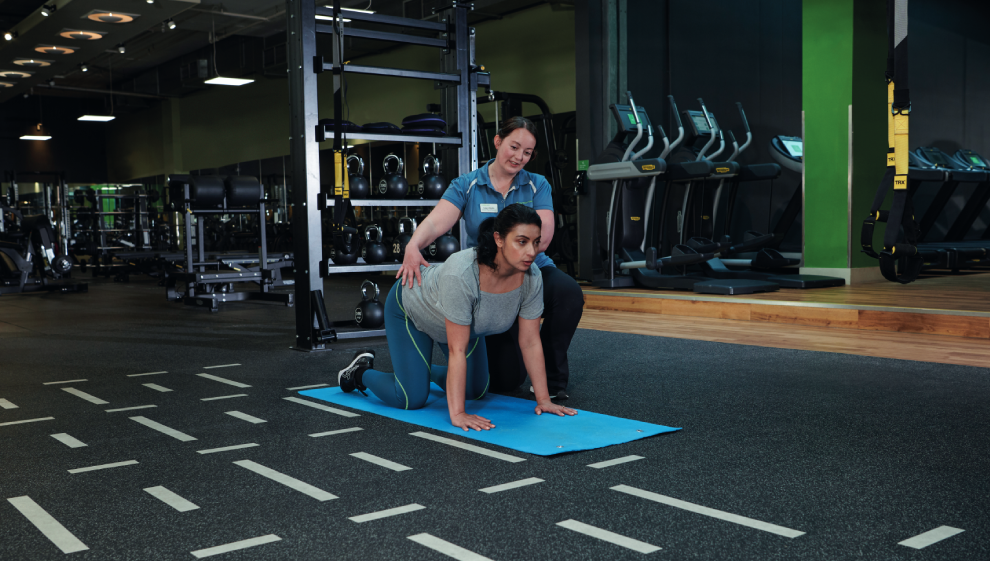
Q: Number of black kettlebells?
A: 8